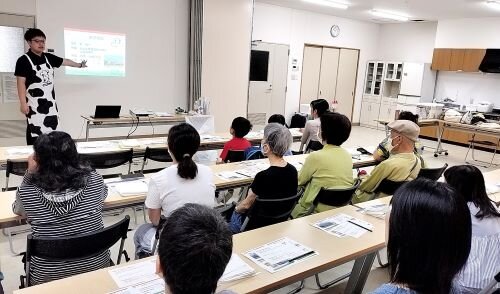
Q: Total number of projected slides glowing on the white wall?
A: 1